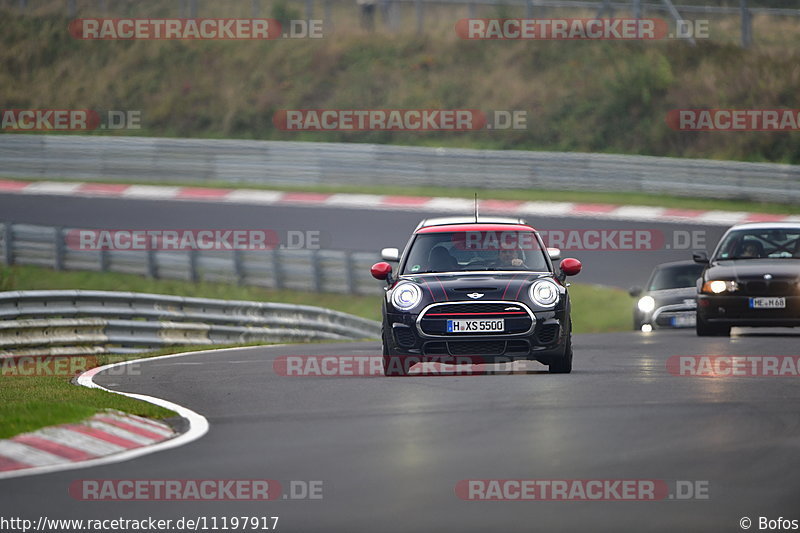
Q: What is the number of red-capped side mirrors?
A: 2